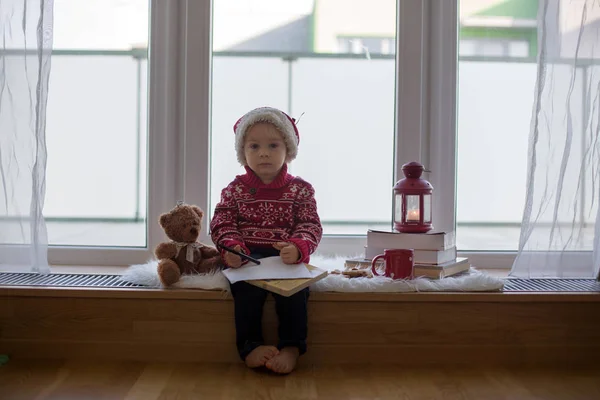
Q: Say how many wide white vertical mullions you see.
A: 2